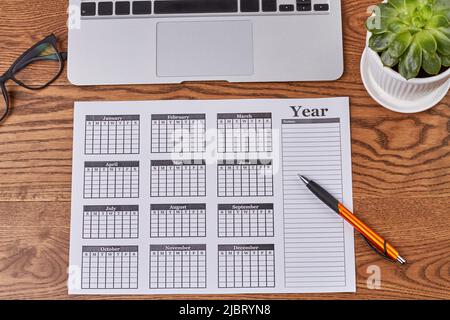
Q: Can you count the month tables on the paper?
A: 12